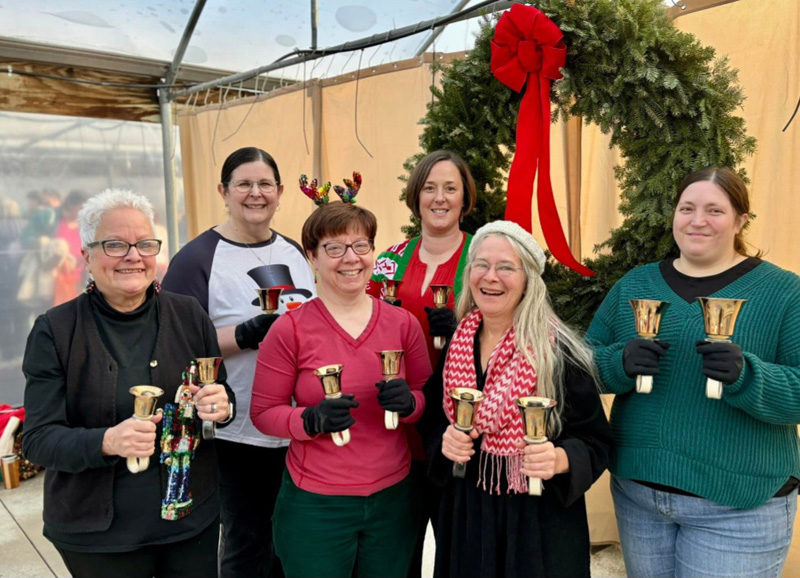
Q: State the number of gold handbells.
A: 11